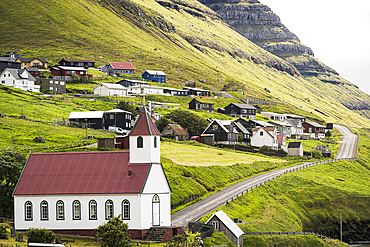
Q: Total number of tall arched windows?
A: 7